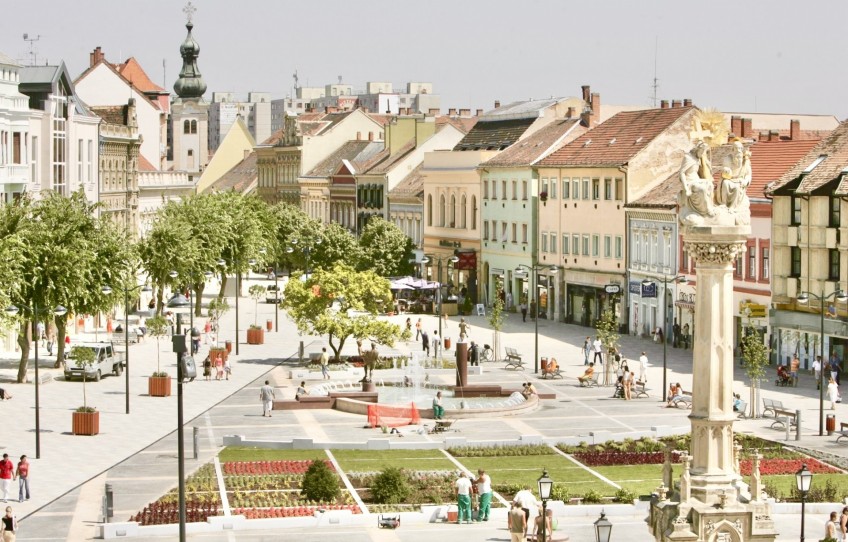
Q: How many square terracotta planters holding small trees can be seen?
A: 4